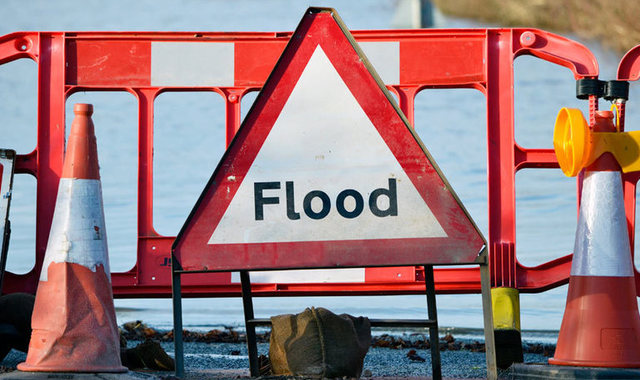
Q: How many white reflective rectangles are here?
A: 3